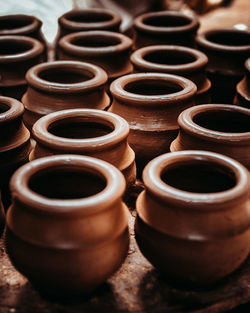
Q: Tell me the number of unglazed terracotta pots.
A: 15